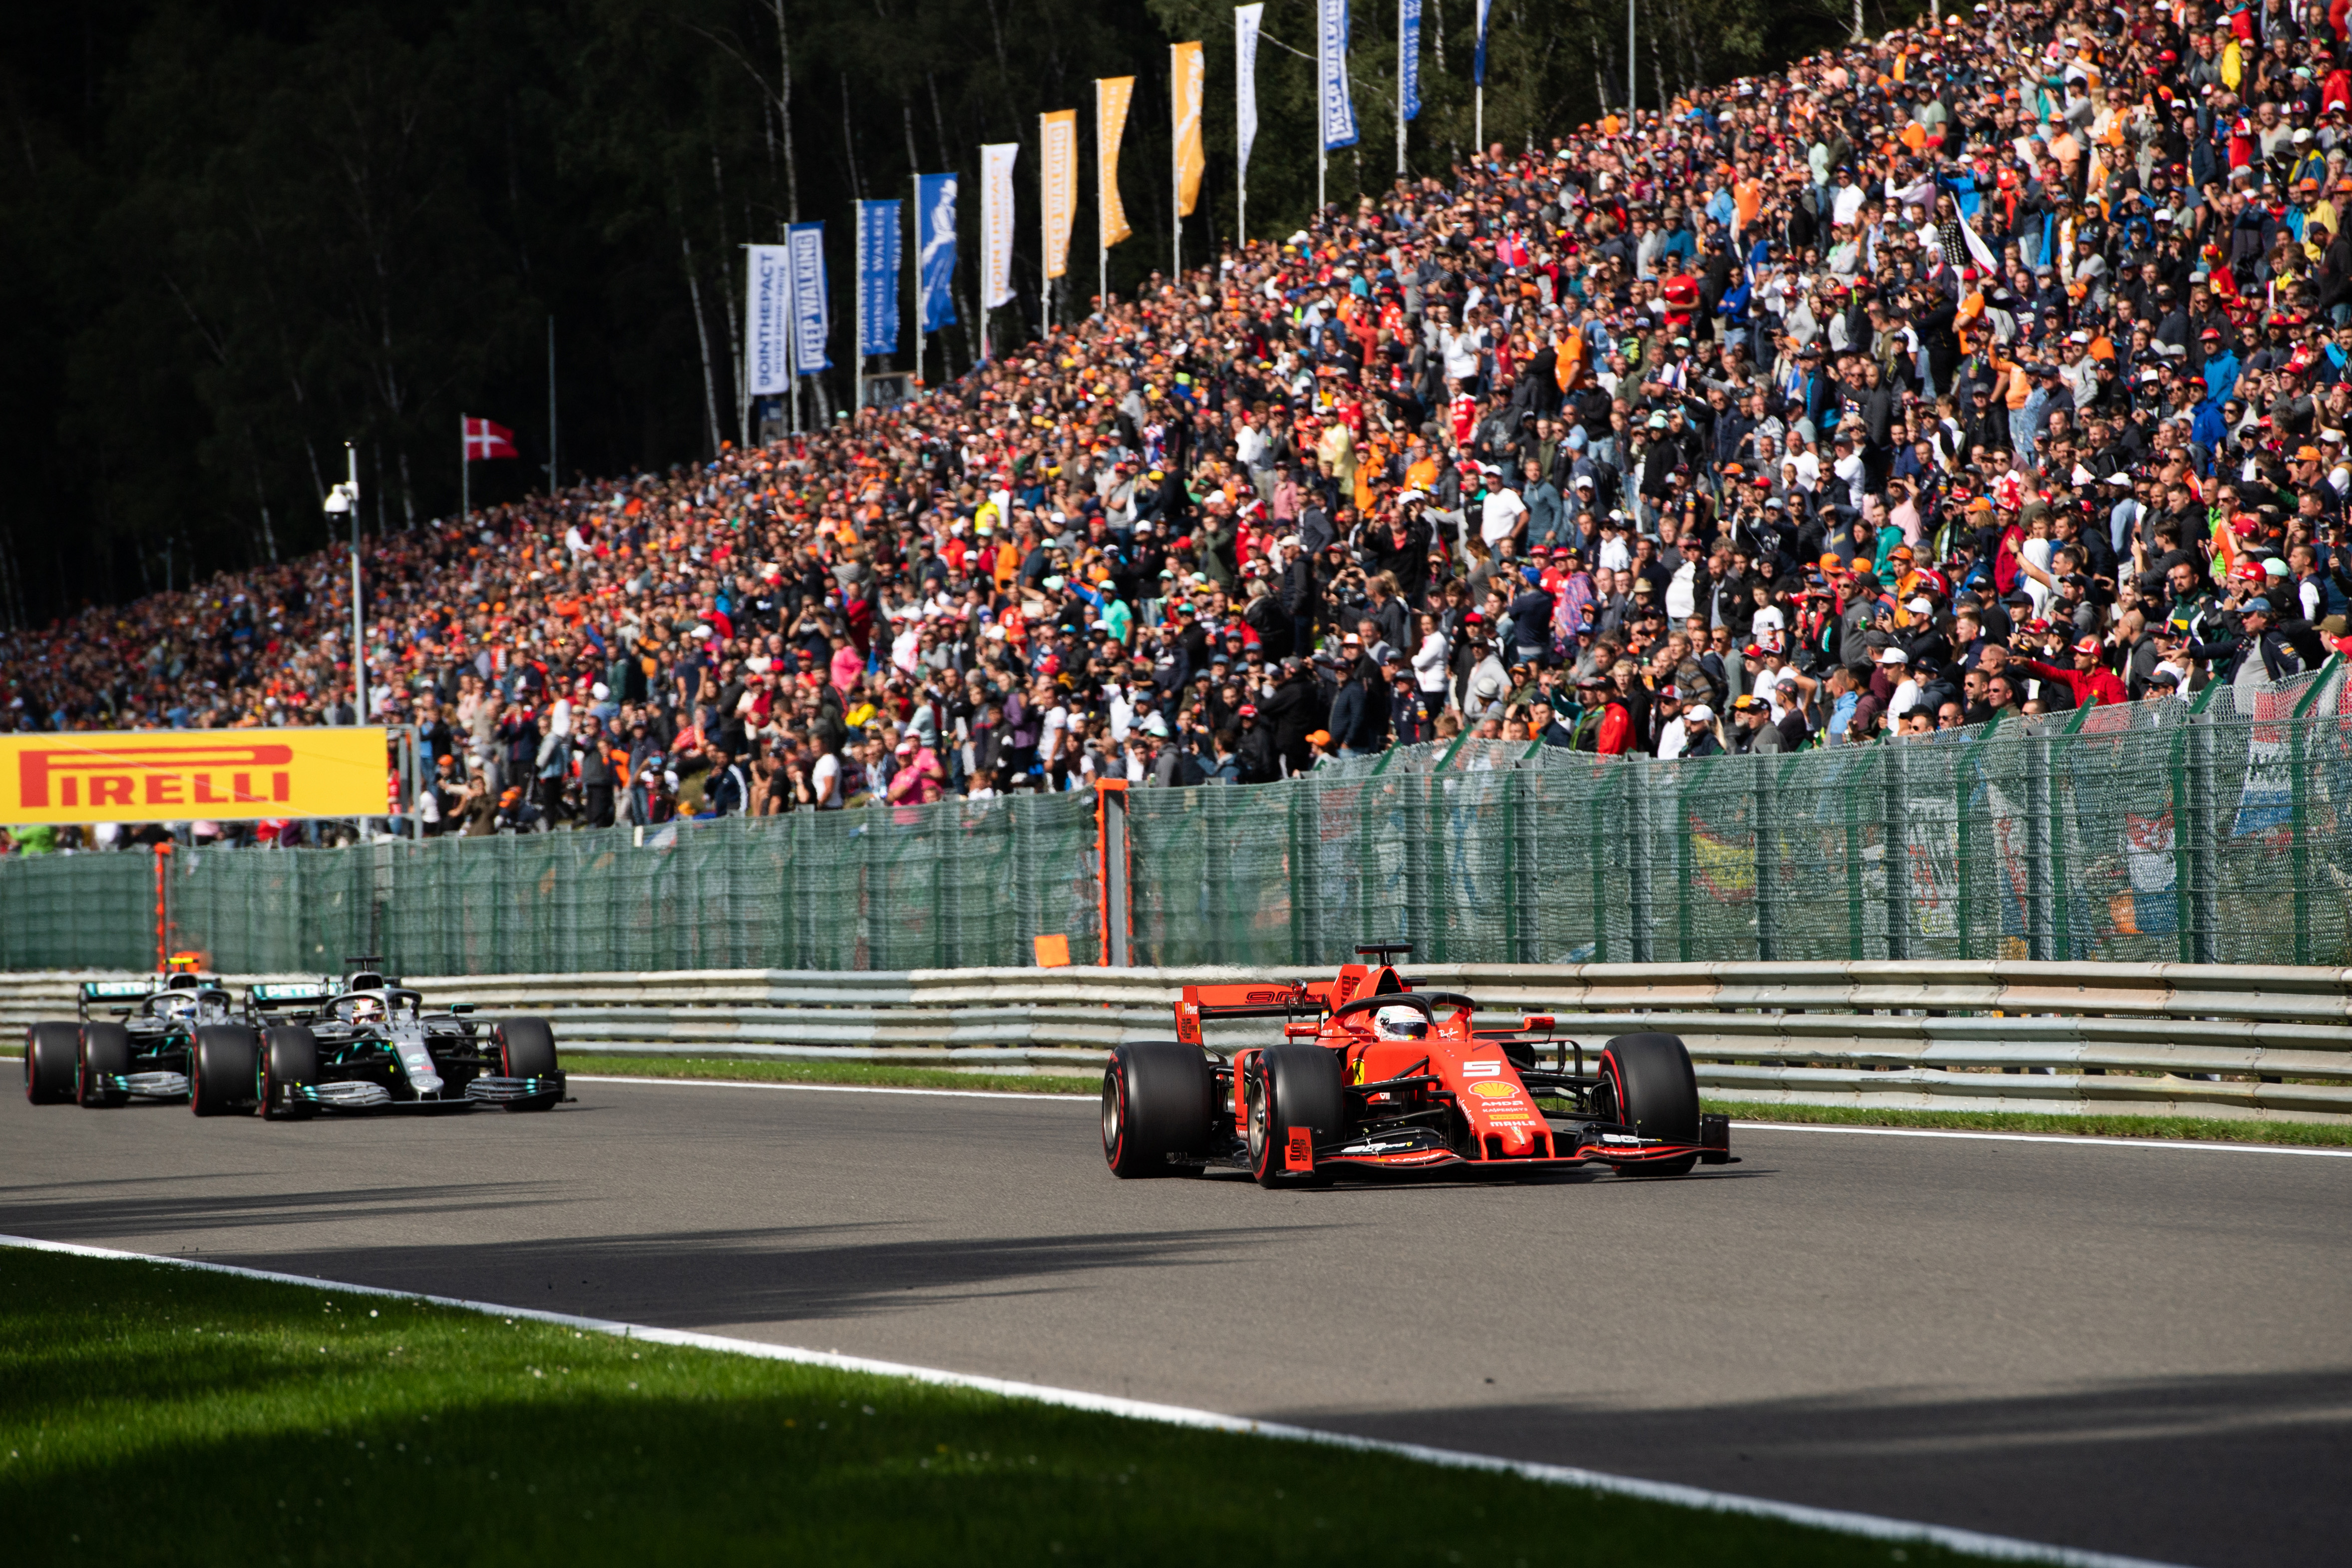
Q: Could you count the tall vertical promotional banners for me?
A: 12